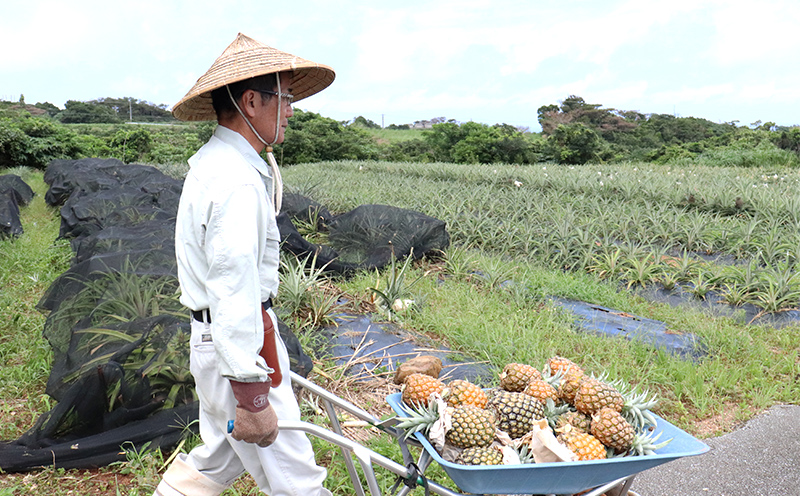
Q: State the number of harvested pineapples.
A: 13